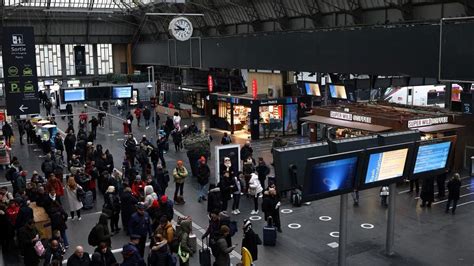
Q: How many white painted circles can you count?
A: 6